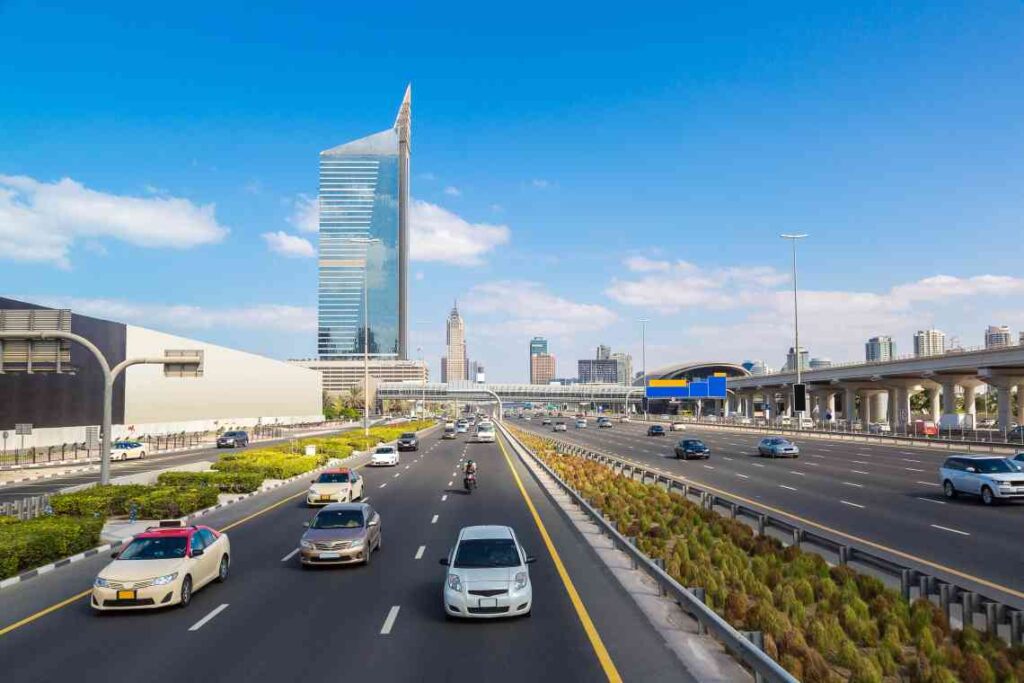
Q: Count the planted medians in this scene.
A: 2